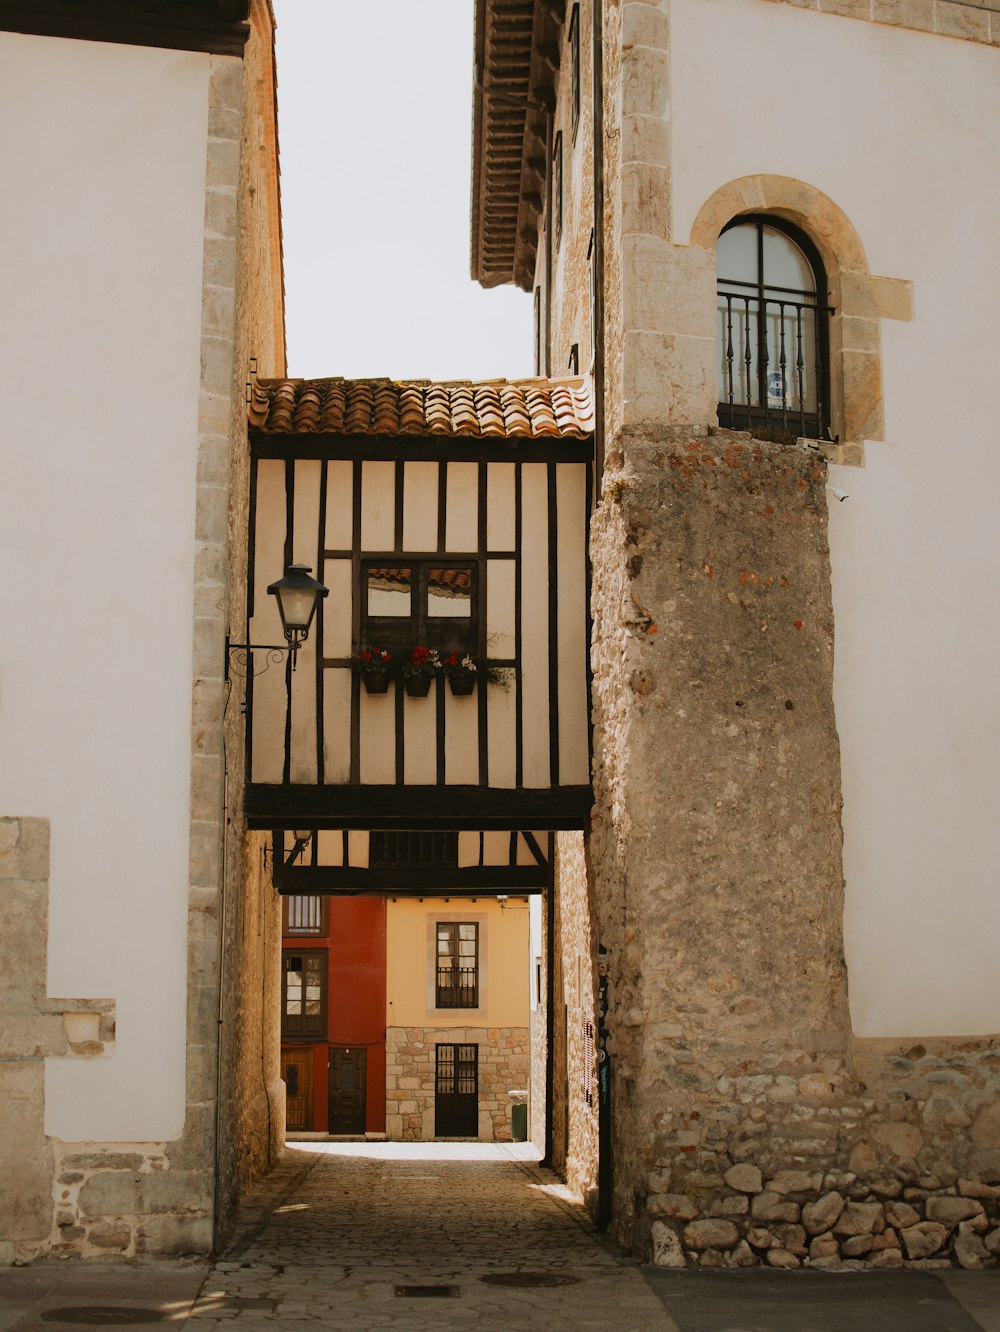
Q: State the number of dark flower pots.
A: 3